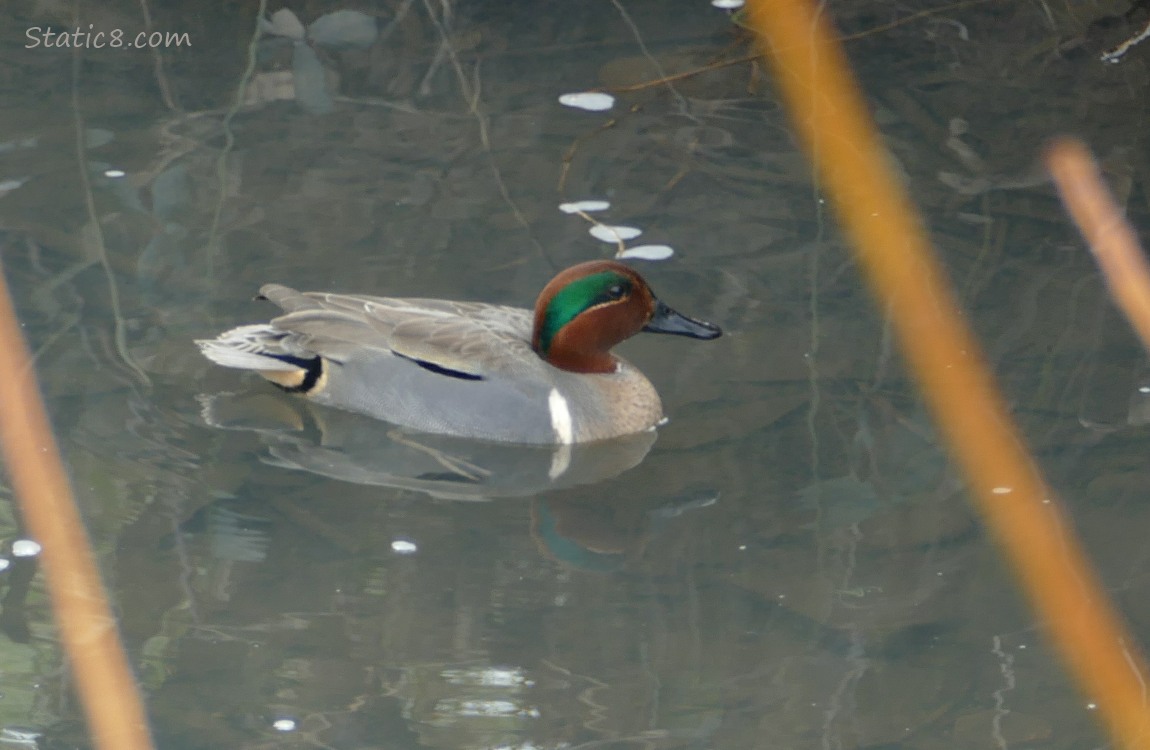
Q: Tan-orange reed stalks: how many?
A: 3